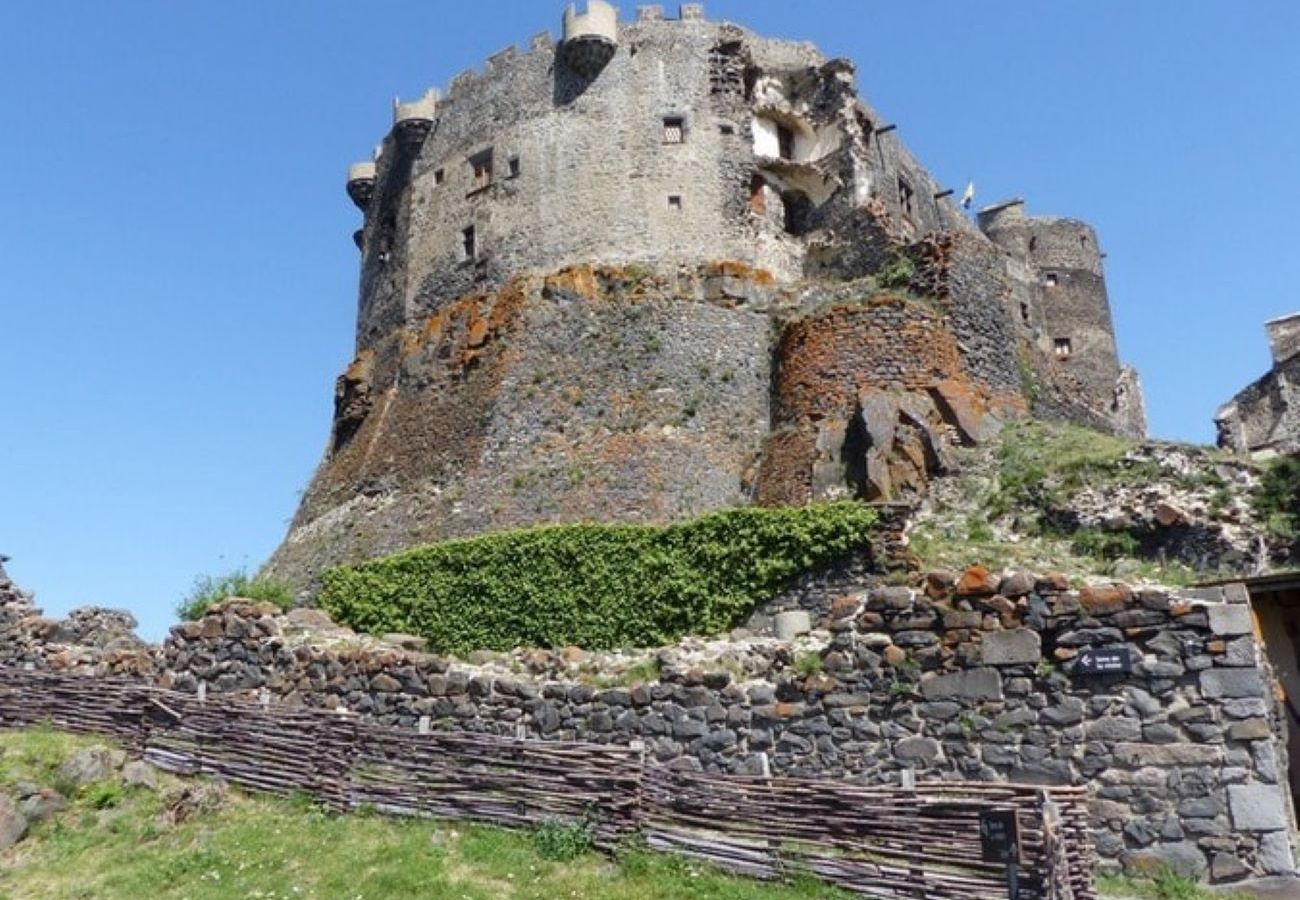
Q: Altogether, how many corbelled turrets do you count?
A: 3